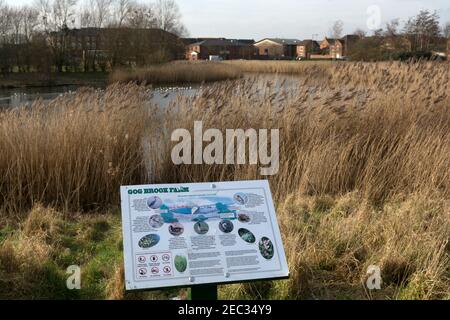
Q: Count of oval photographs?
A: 4